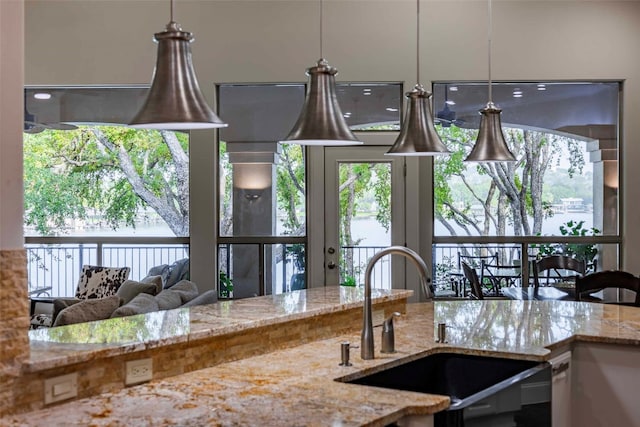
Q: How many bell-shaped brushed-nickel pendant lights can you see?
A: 4